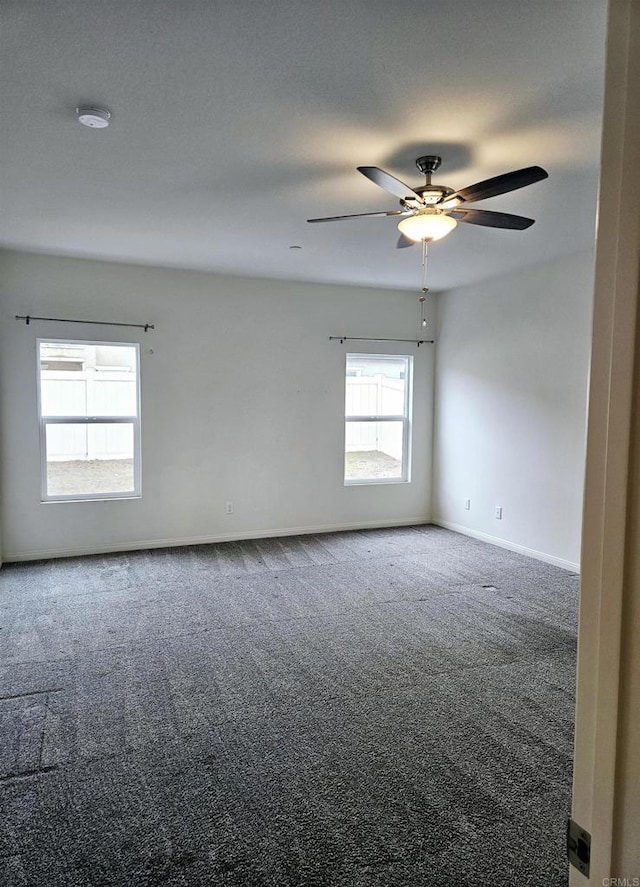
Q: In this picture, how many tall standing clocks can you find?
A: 0